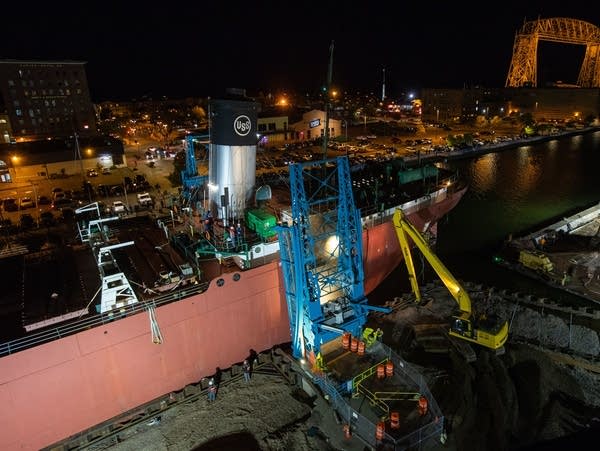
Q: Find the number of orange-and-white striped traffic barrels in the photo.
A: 9